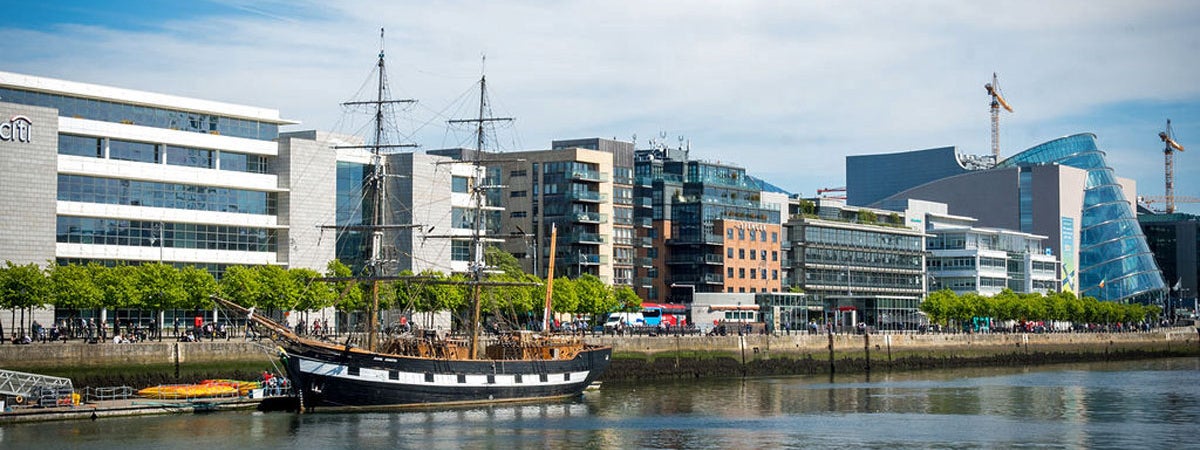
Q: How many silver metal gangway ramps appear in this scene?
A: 1